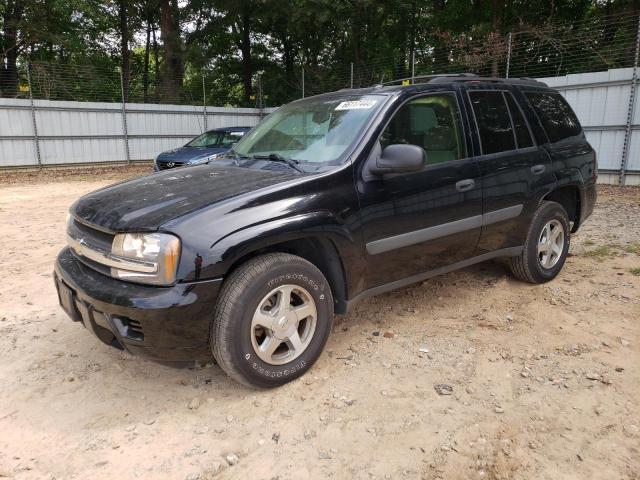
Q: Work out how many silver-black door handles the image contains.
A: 2